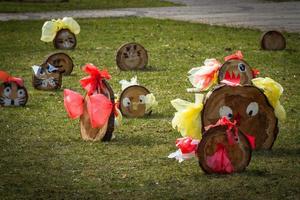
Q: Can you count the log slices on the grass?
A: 11